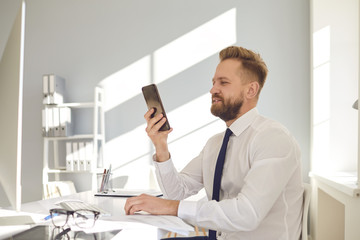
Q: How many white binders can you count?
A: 10